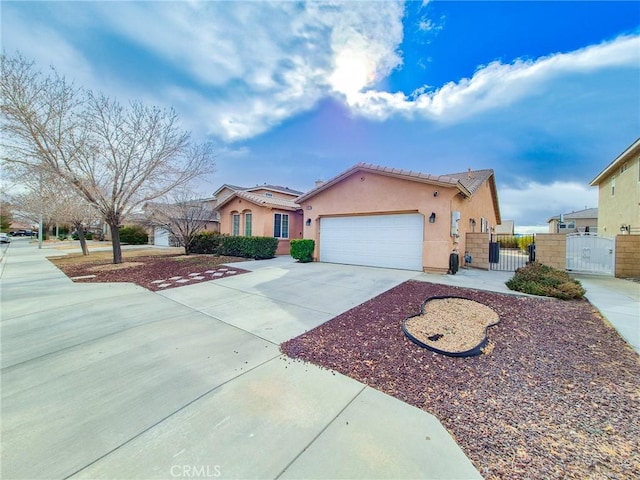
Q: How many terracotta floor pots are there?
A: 0